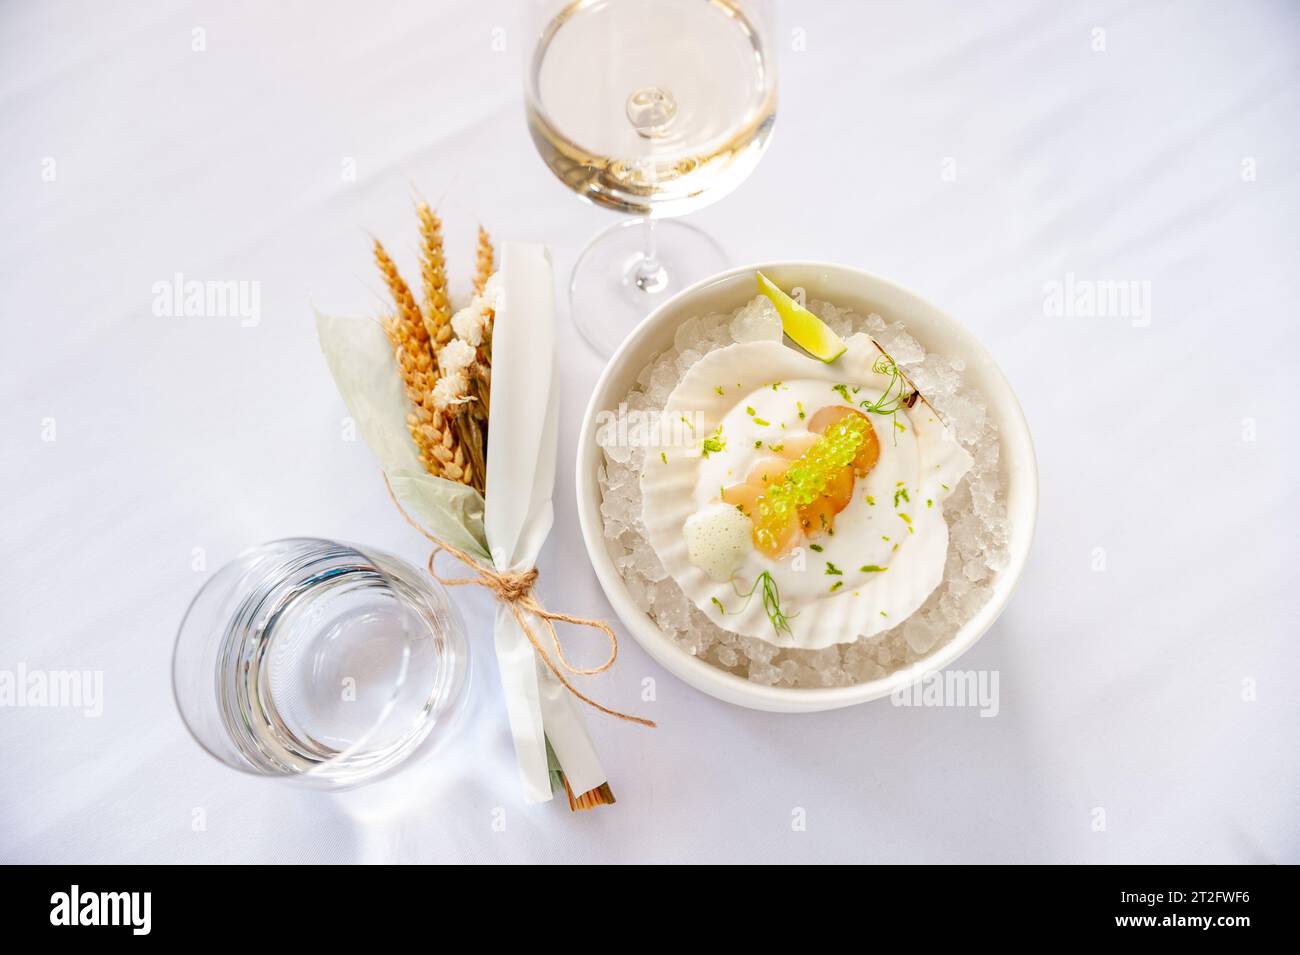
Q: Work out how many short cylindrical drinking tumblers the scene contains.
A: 1